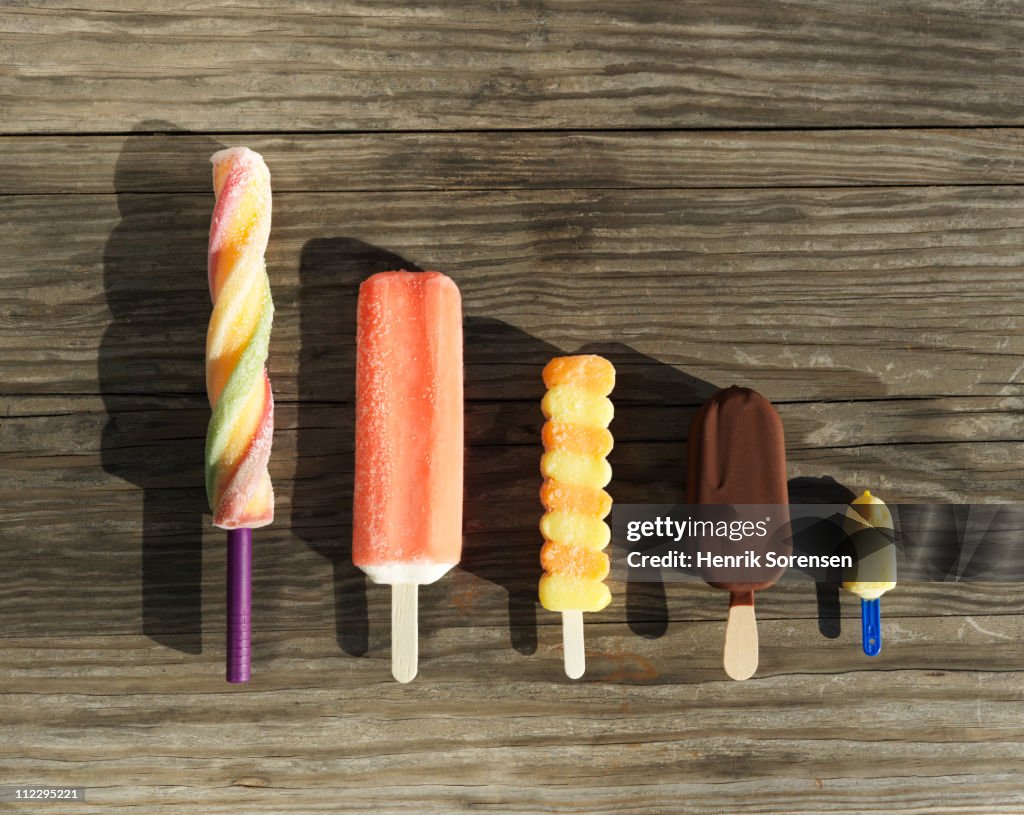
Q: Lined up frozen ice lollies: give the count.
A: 5